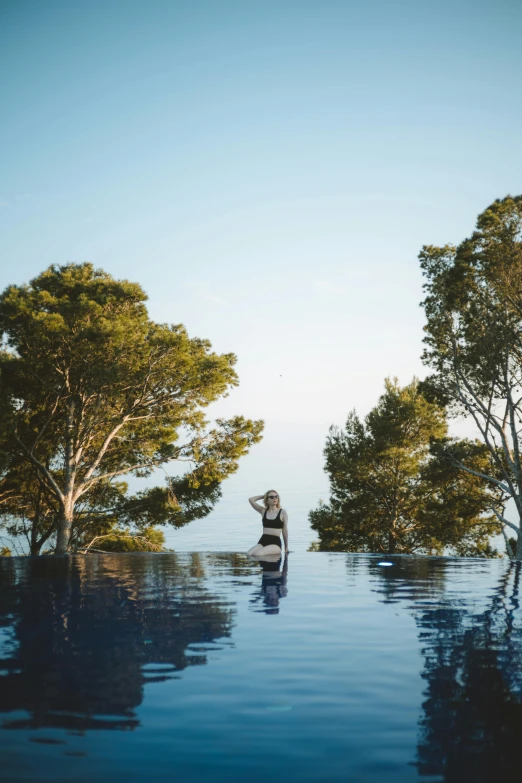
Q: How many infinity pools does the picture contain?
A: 1